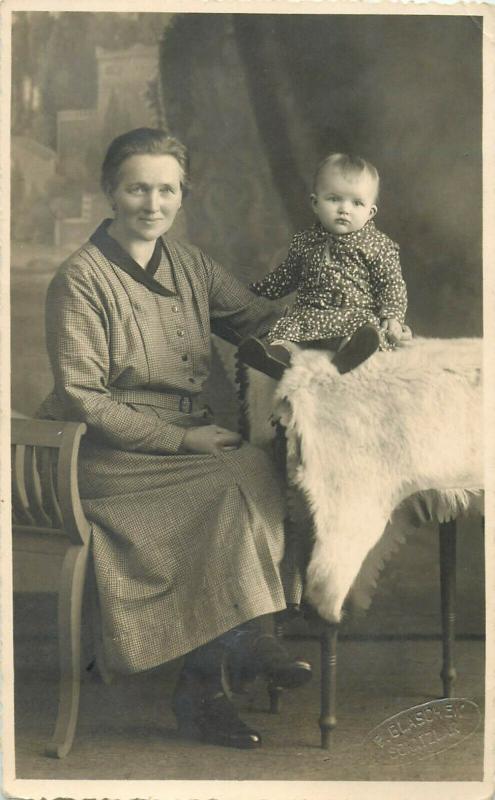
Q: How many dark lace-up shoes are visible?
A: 2